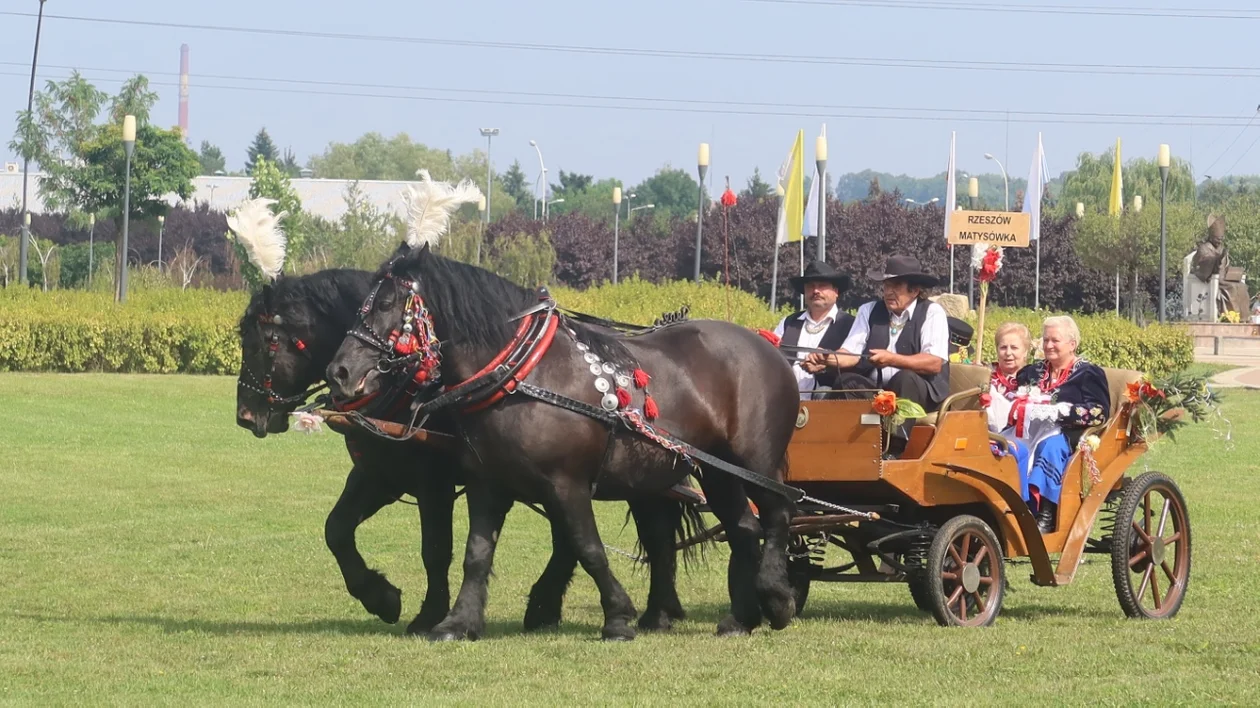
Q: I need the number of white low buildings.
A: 1